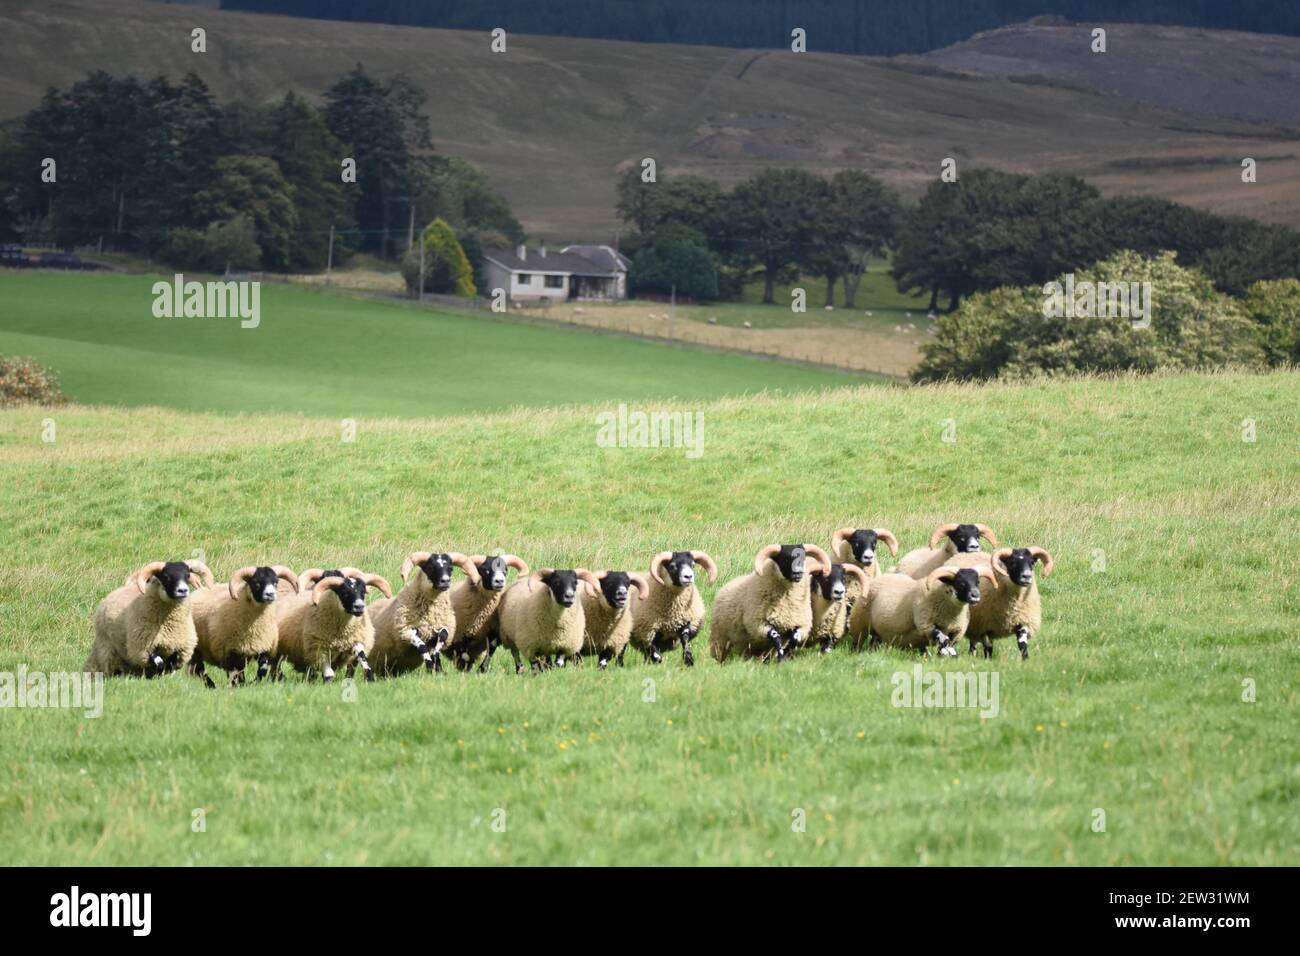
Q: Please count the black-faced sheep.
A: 15